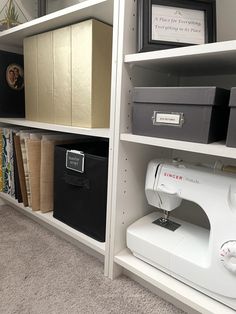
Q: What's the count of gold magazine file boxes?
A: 4